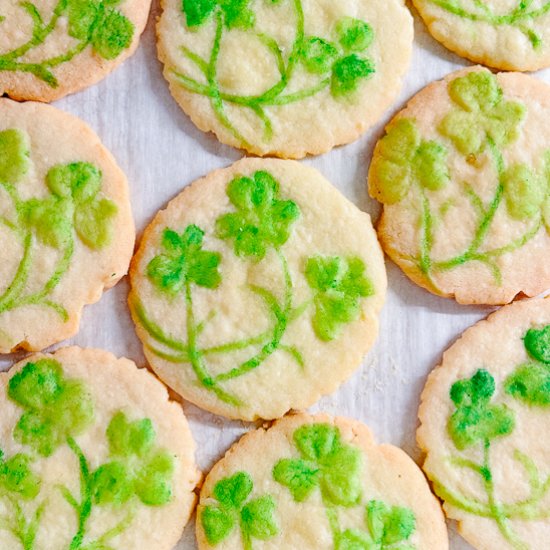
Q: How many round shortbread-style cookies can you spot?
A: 9